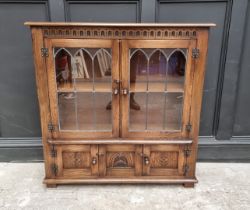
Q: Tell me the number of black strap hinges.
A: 8